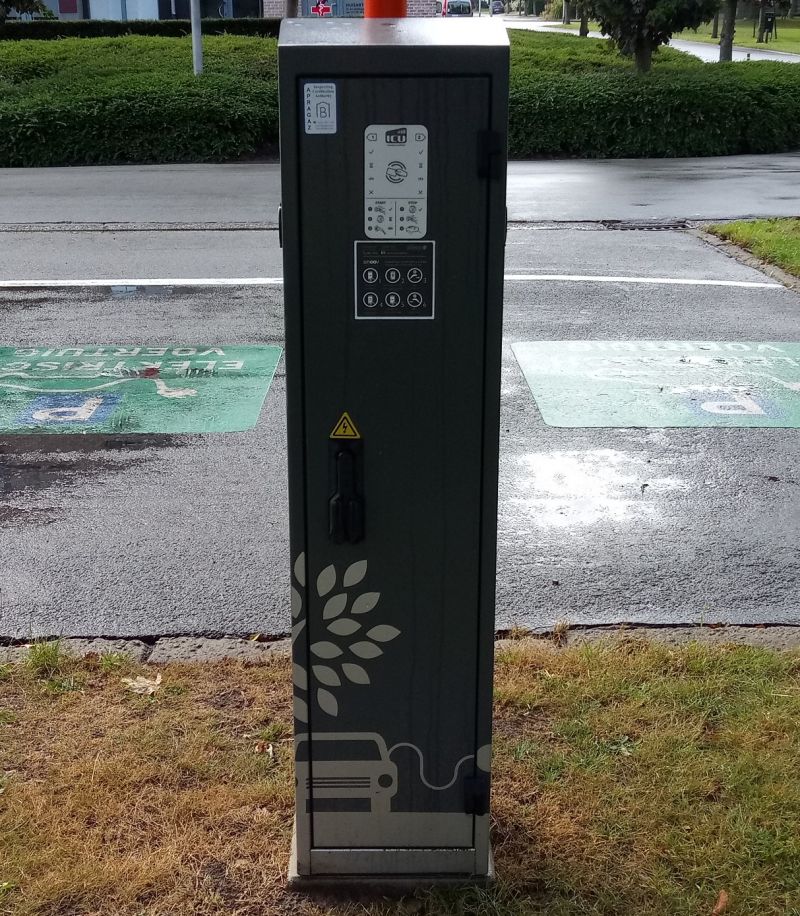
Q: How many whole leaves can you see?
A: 11